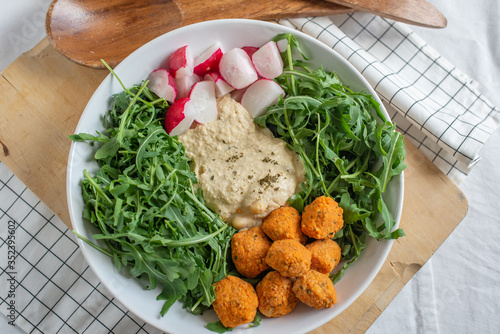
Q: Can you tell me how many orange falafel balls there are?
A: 8